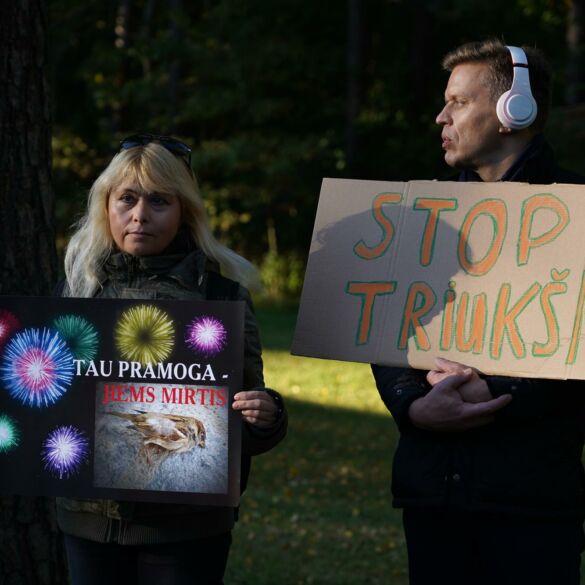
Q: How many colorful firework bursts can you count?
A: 7